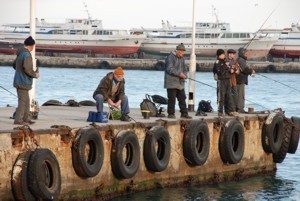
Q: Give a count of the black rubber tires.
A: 10